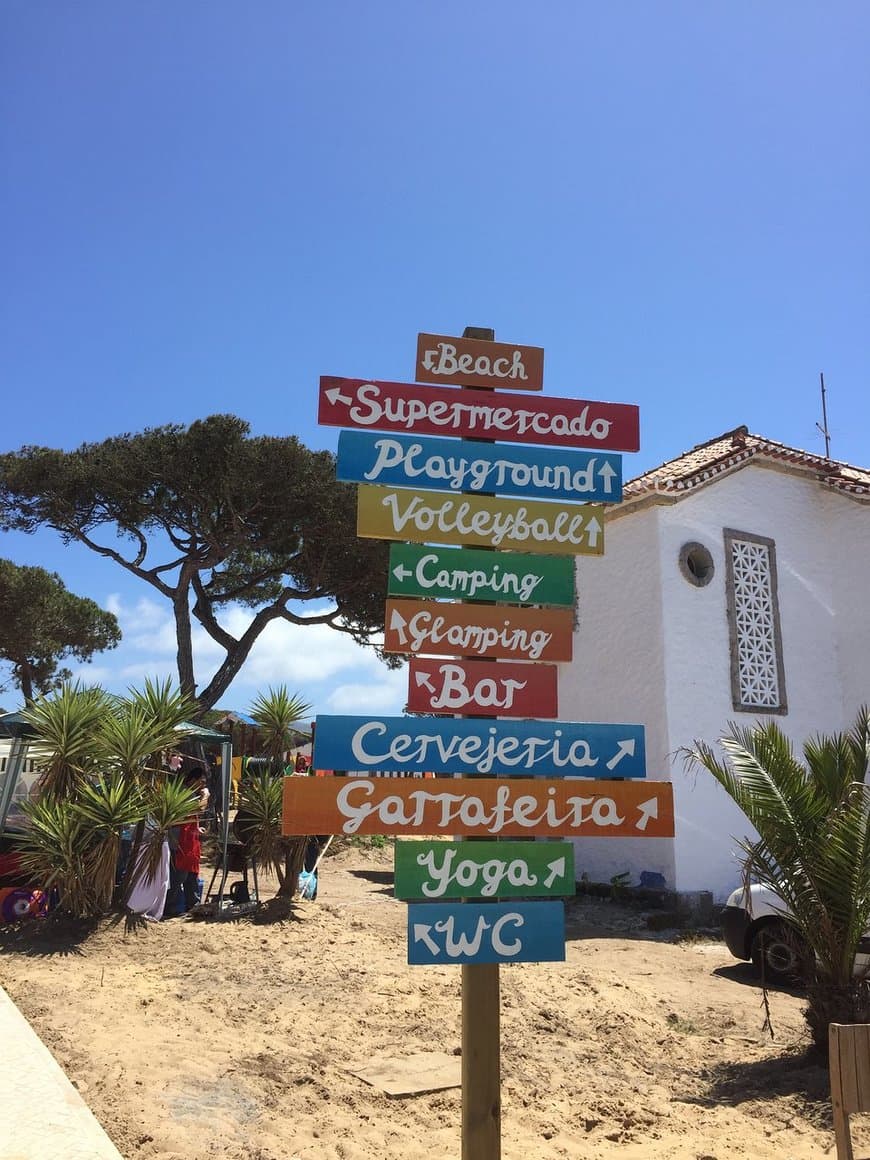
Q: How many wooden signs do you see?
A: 11